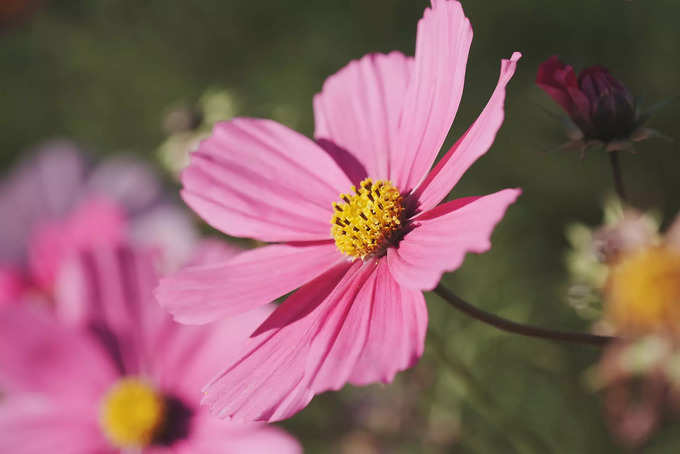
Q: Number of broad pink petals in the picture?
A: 8